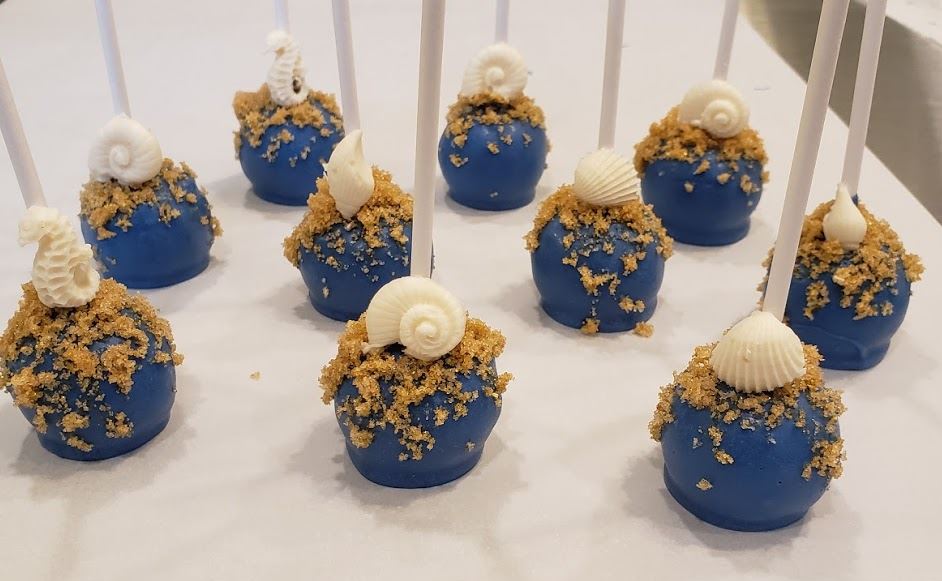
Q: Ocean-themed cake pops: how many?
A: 10